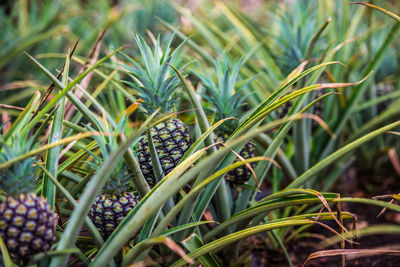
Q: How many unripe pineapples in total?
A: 4